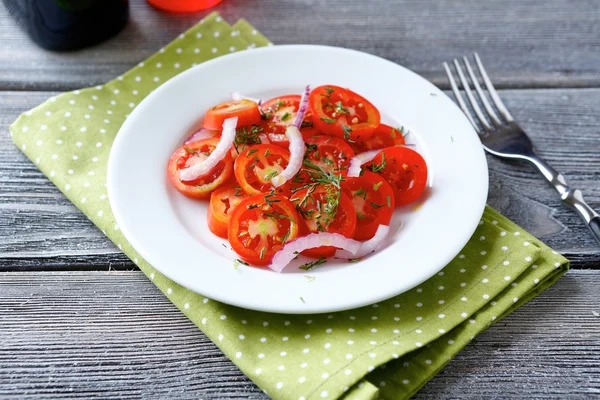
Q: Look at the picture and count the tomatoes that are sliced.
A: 12